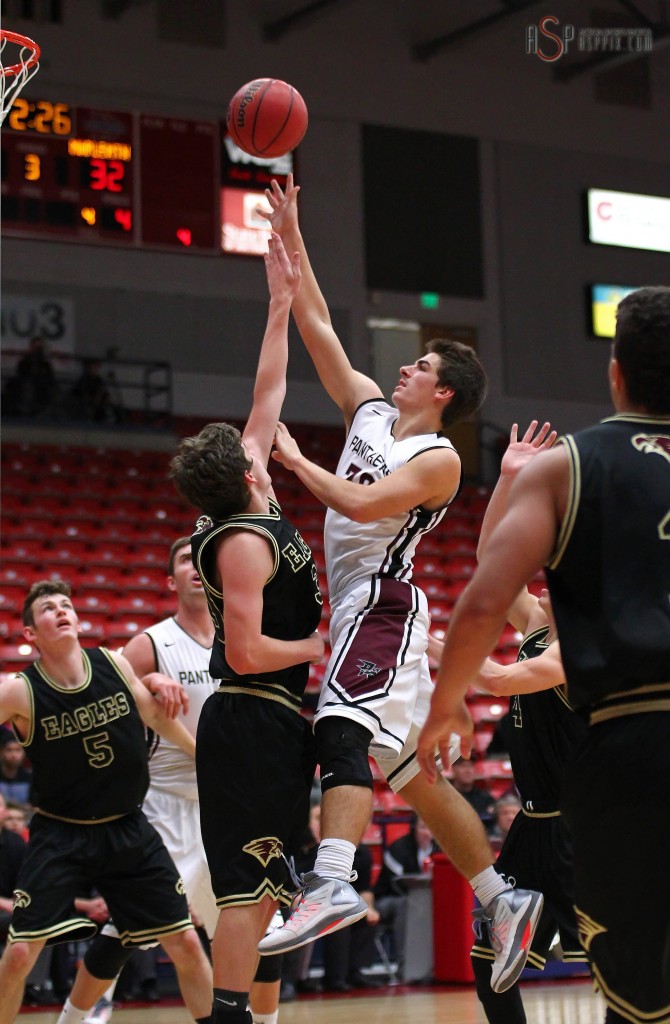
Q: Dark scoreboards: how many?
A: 1